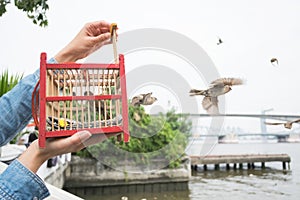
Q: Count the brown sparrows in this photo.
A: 5